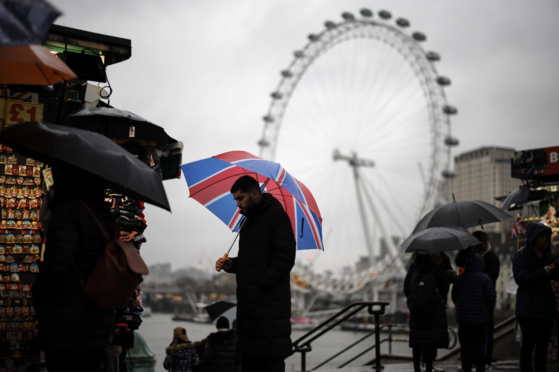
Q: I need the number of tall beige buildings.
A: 1